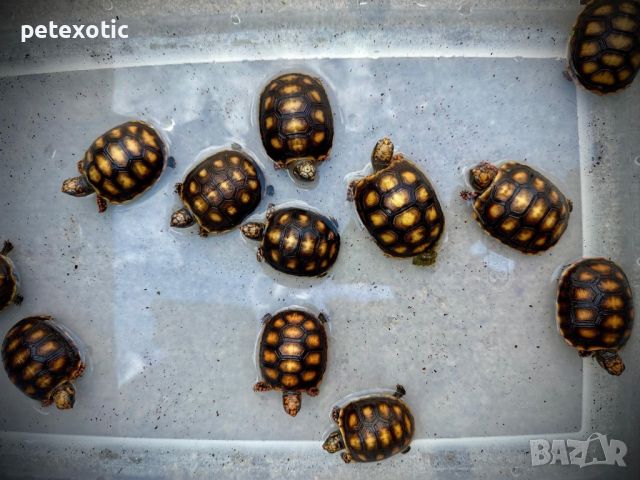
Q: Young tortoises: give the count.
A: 12